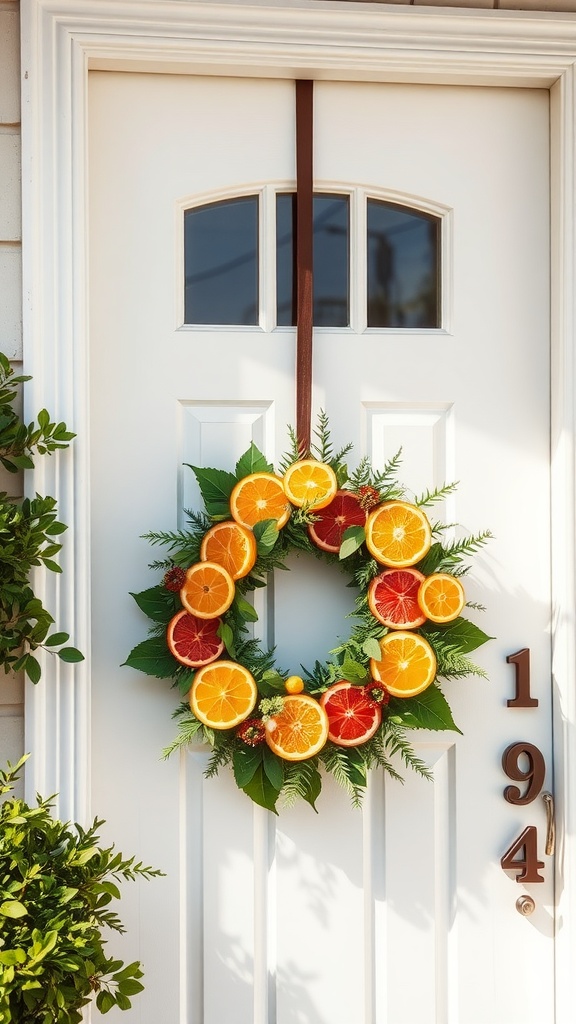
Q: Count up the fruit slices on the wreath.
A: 13